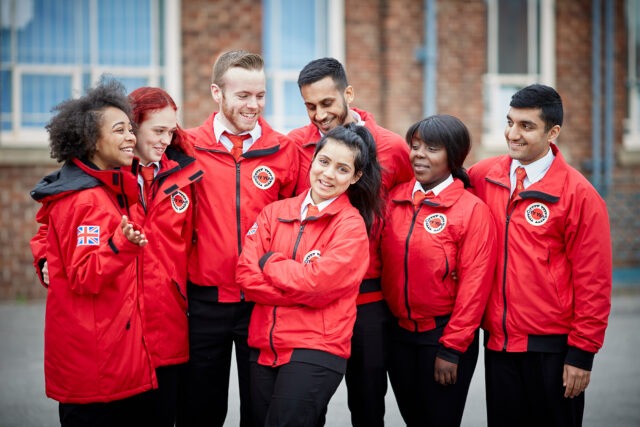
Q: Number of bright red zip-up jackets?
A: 7